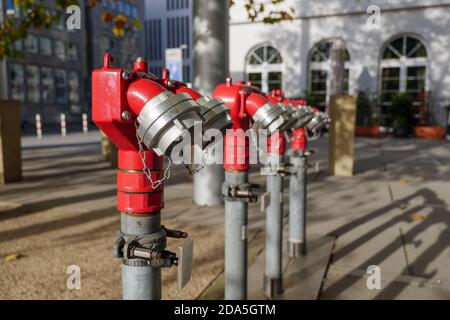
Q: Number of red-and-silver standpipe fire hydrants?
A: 4